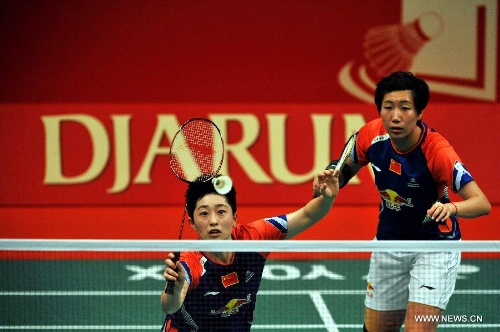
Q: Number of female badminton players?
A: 2